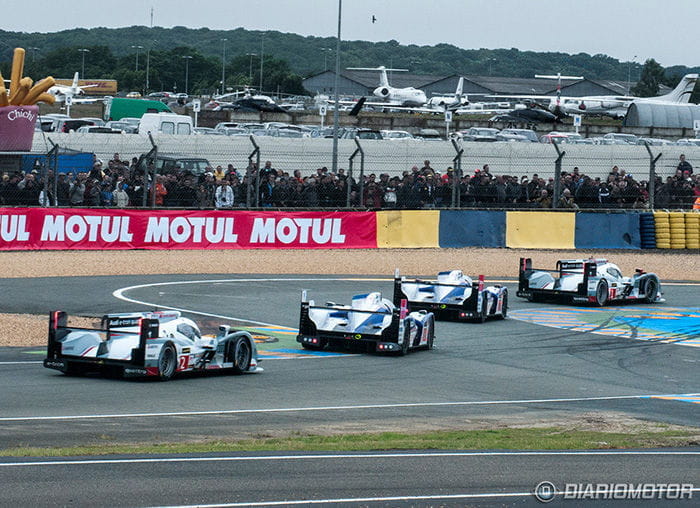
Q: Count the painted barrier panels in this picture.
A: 4